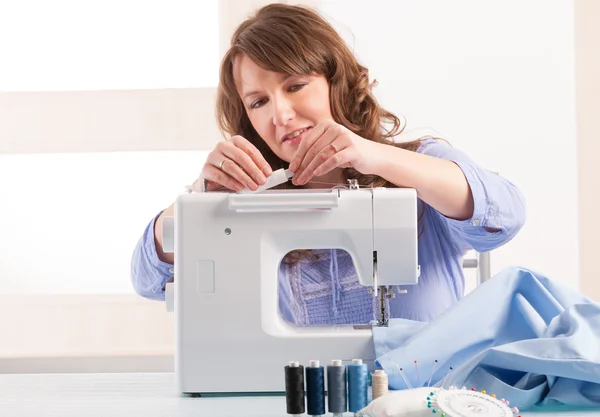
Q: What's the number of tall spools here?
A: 4